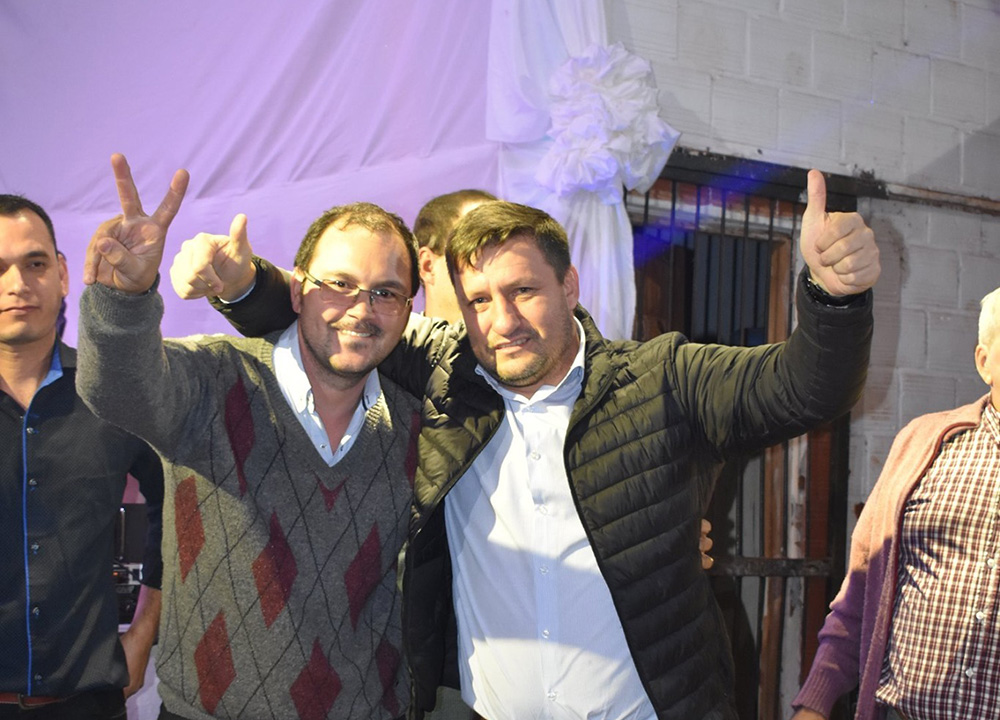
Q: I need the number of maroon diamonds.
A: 9